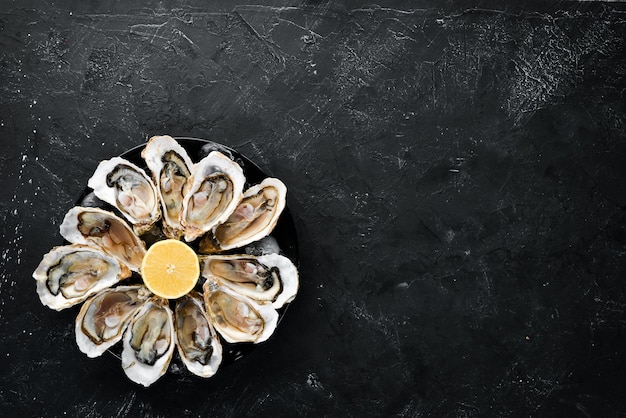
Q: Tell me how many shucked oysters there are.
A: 11